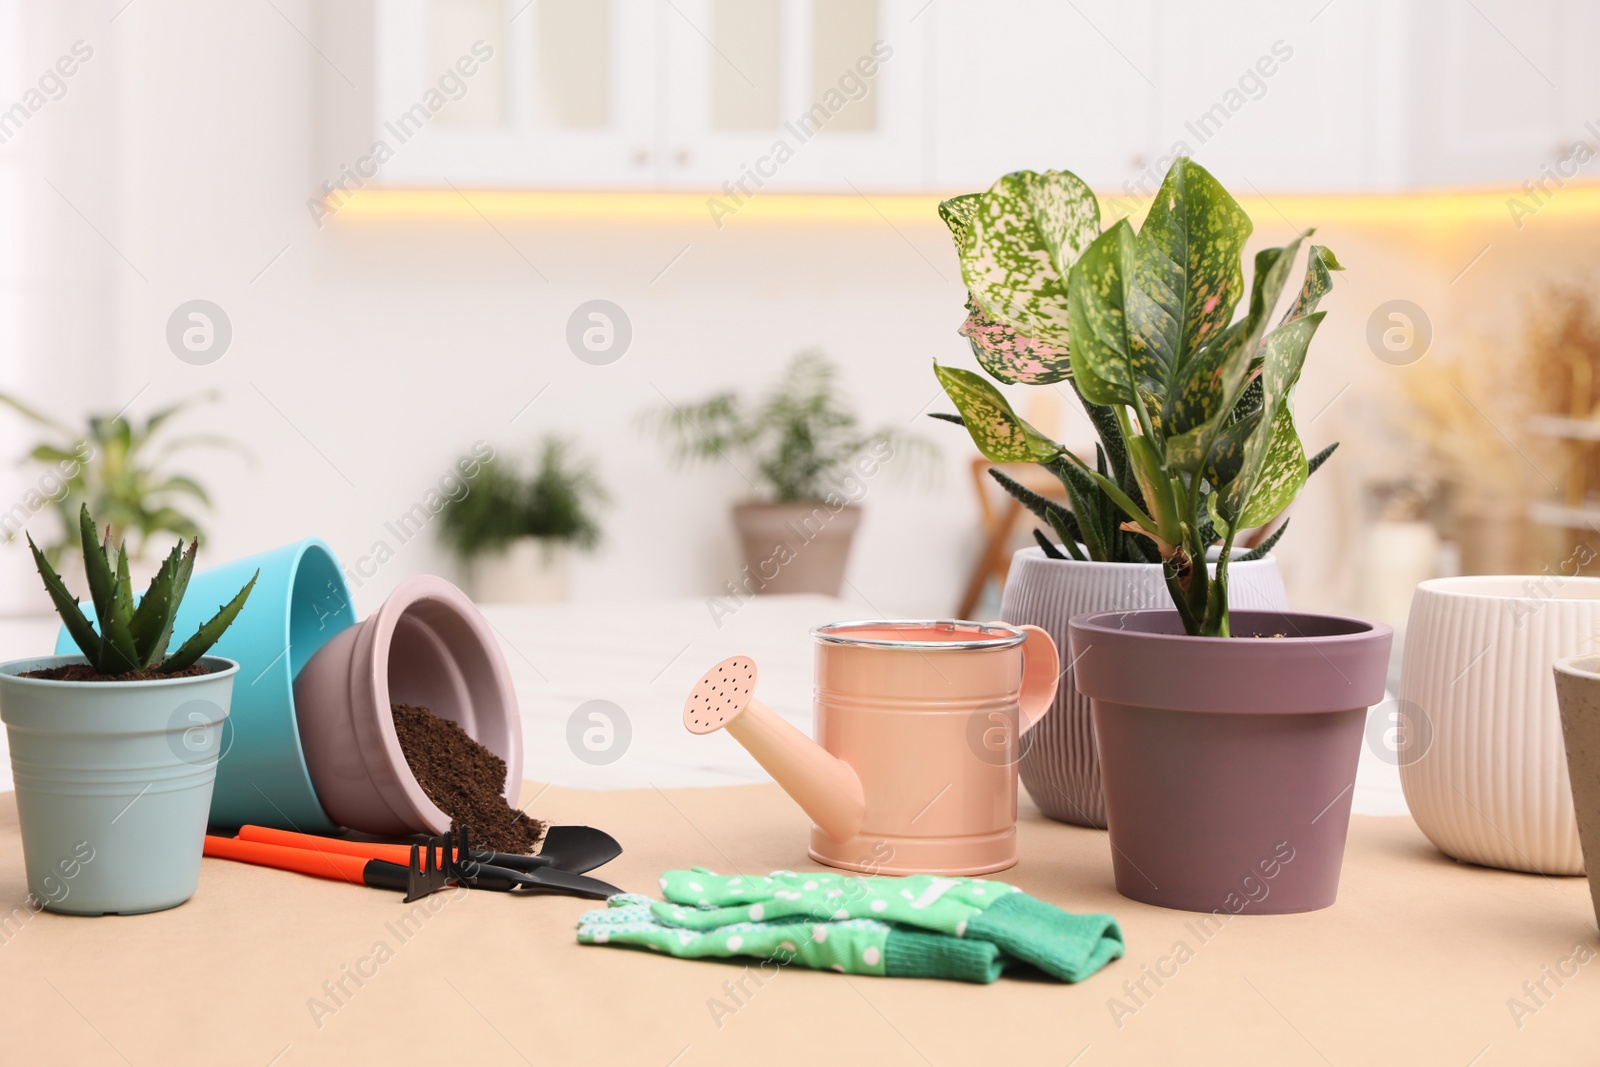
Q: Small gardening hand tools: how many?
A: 3